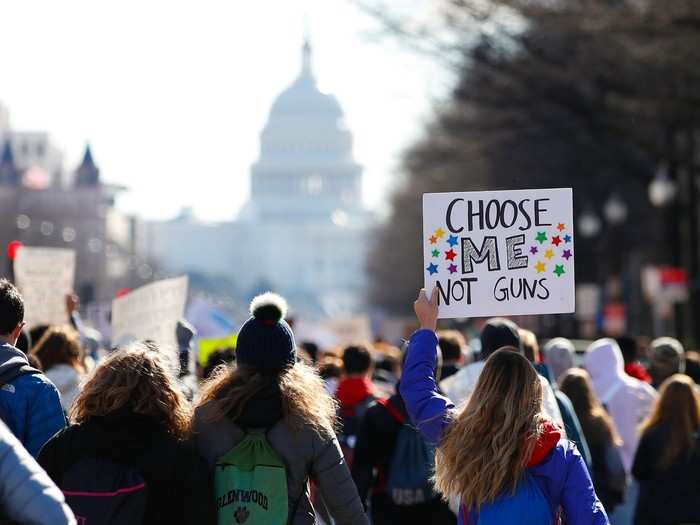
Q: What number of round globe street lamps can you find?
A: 3